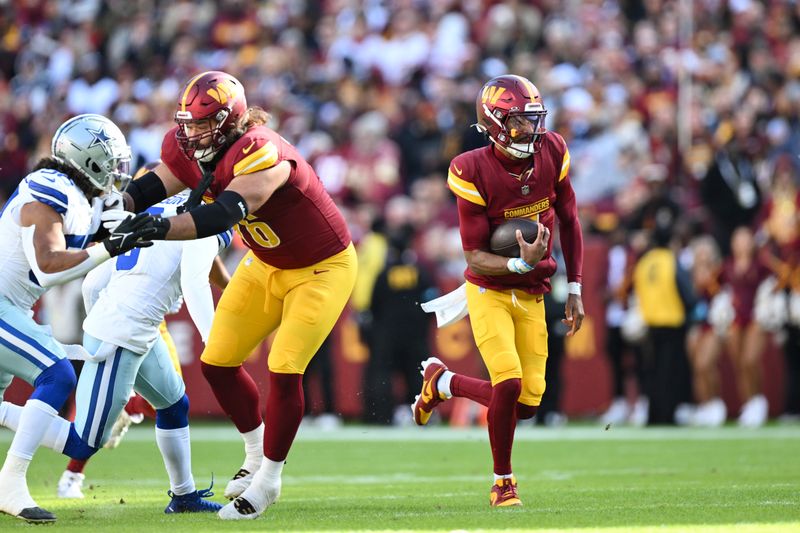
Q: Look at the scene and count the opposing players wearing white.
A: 2